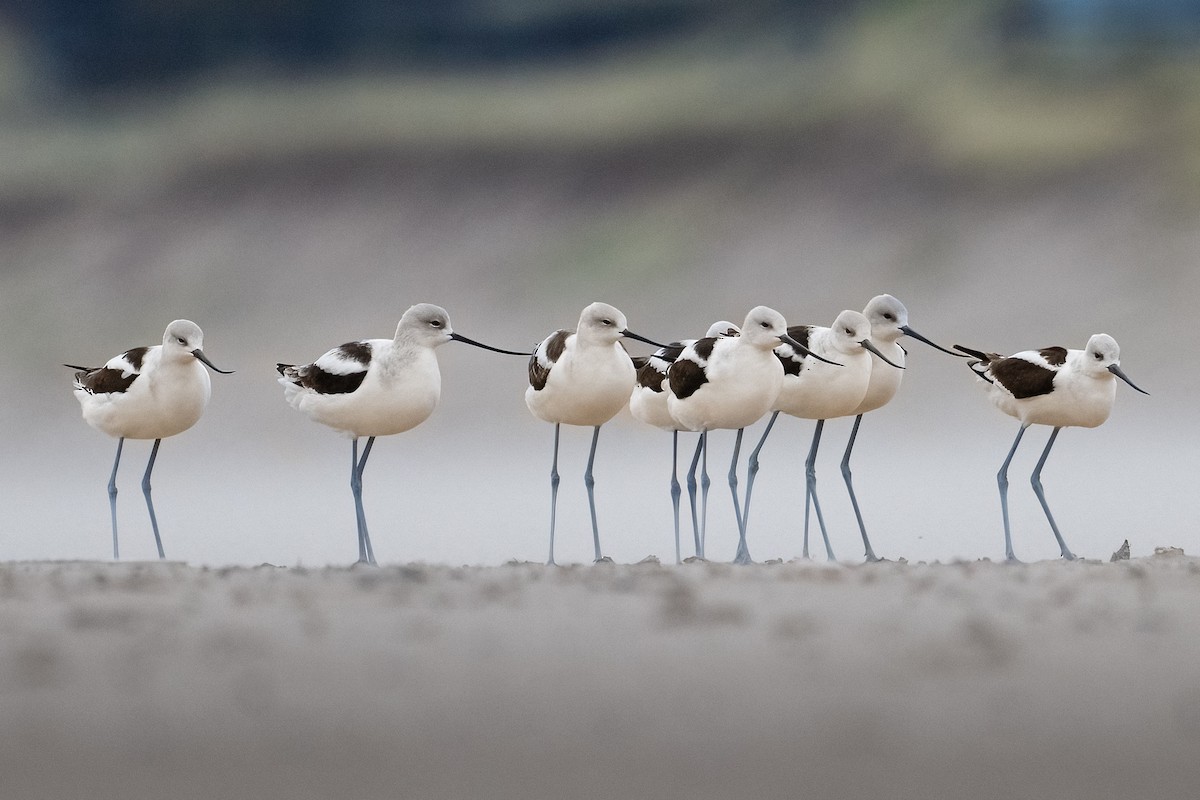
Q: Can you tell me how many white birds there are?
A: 8